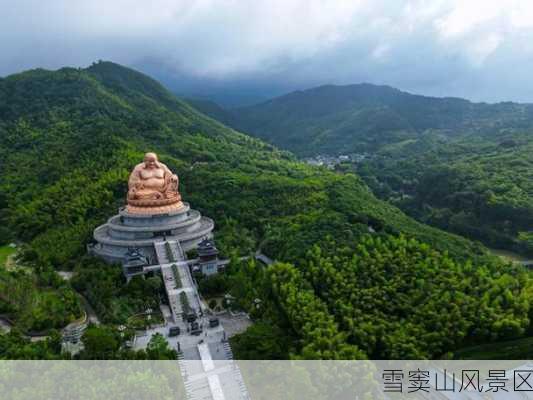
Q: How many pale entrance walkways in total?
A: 1